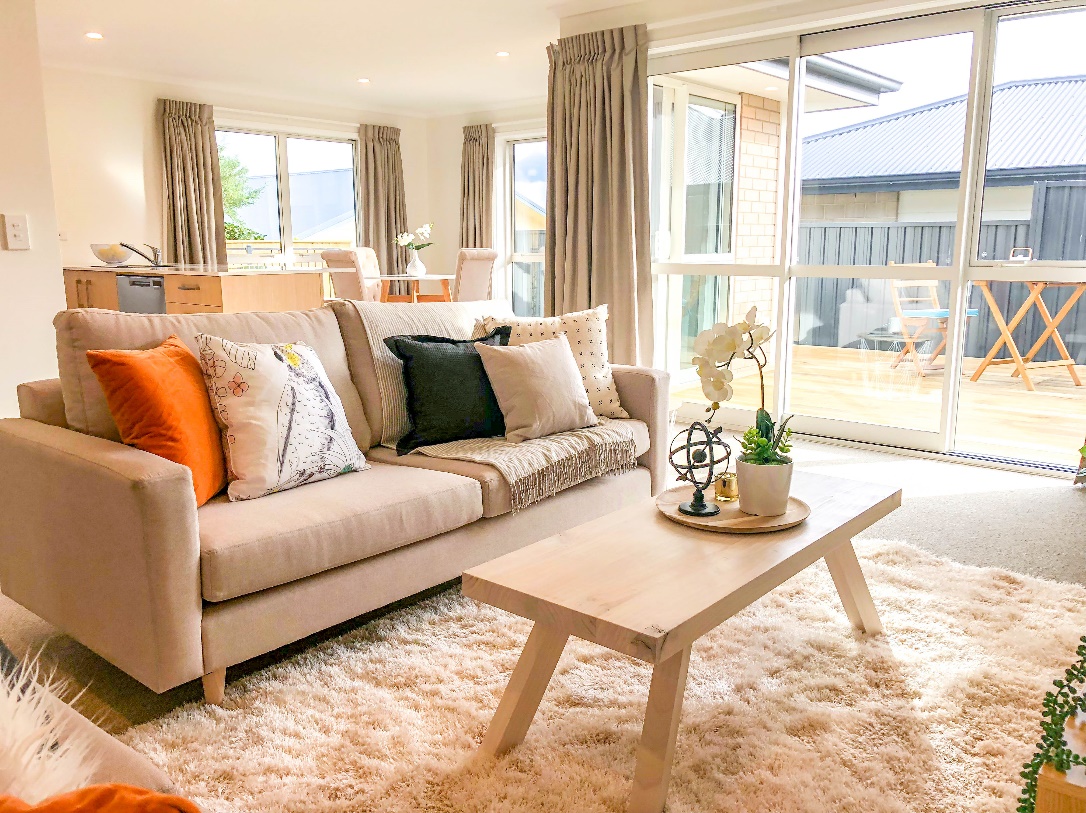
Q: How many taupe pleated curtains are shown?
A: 4